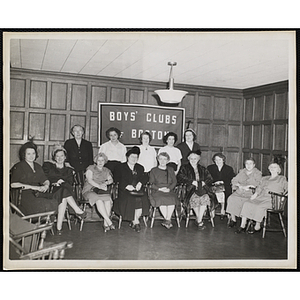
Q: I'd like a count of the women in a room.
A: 14